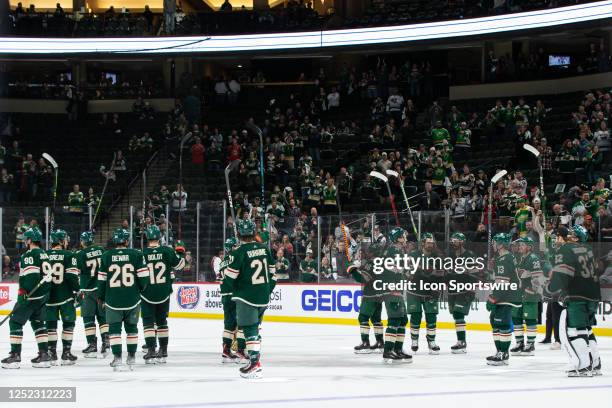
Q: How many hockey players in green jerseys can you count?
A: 14